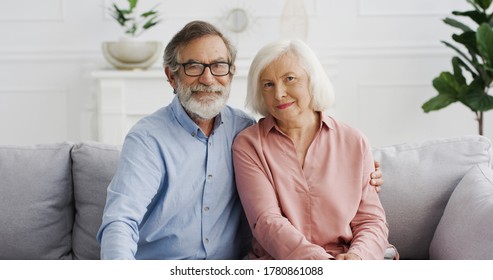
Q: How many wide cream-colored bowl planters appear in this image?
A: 1